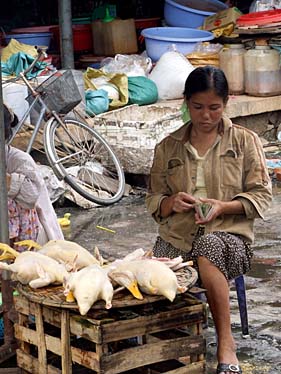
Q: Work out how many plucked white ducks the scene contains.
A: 4